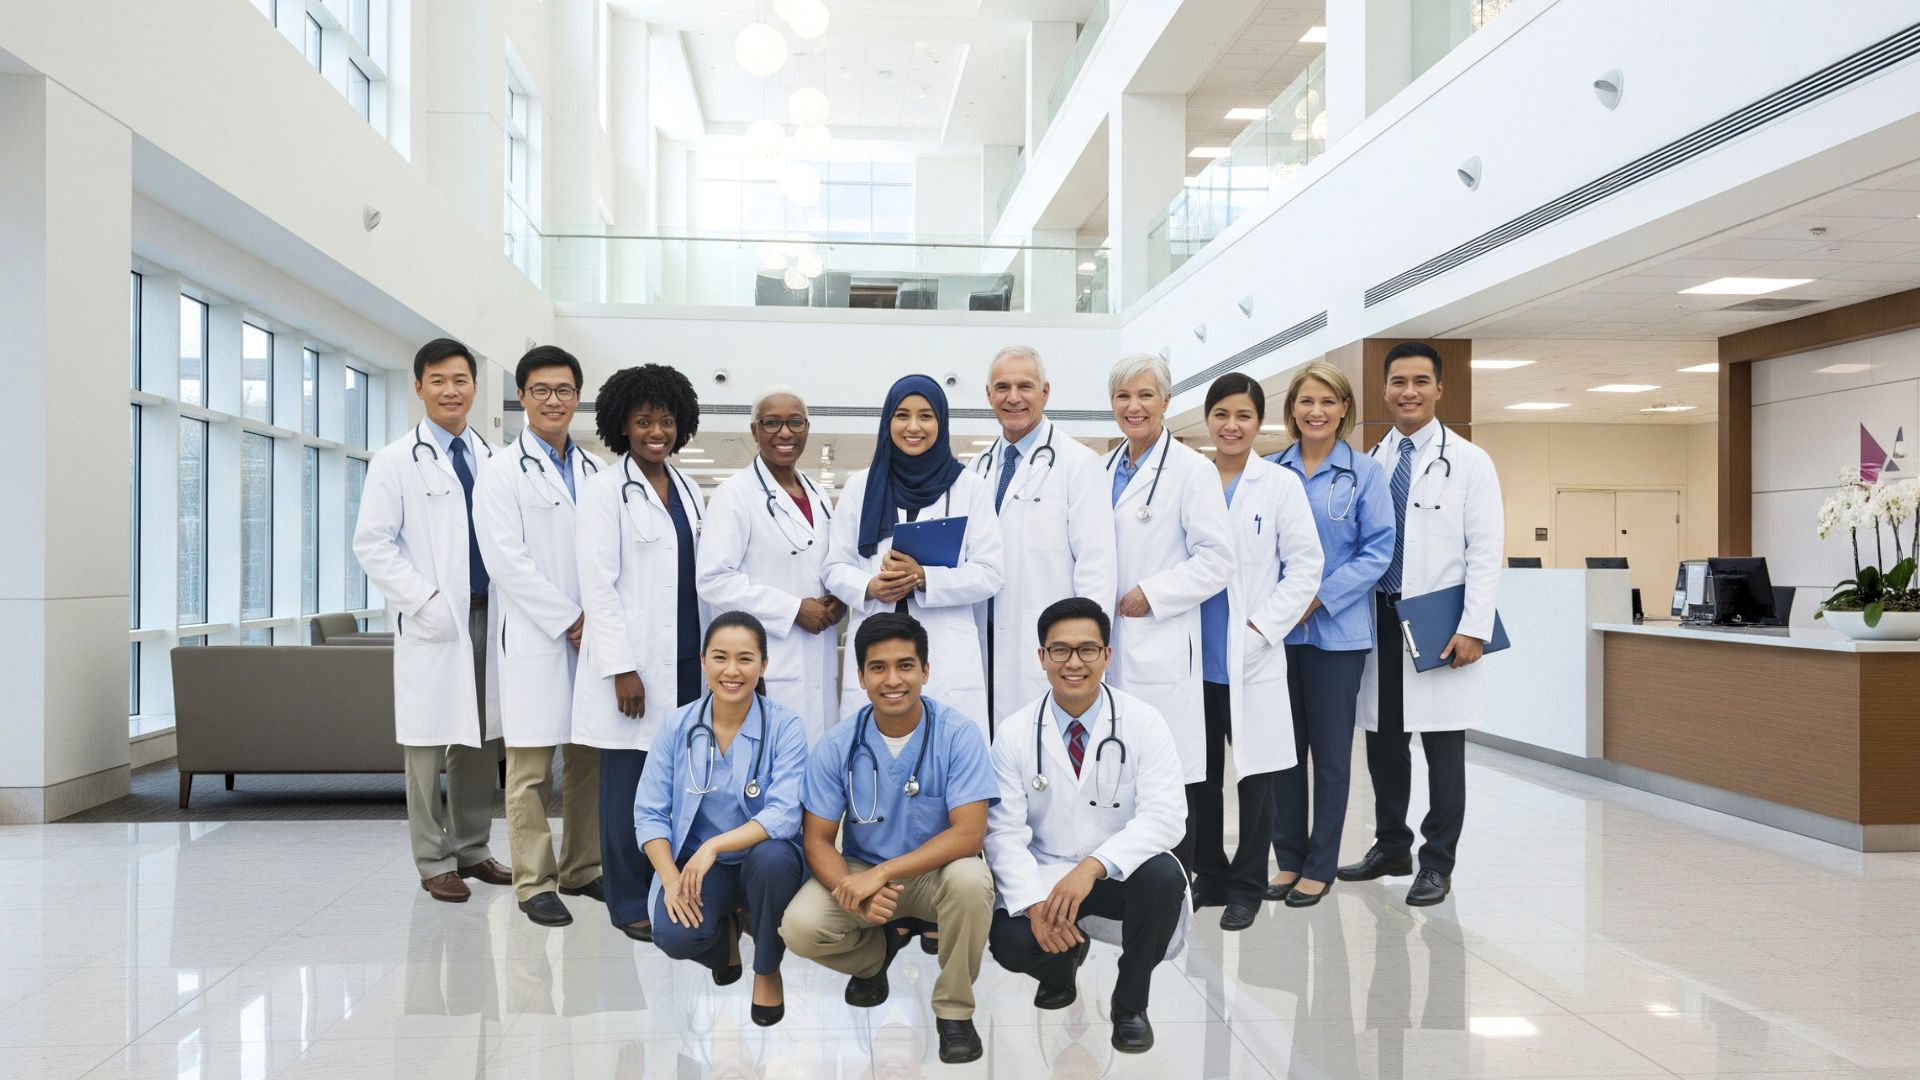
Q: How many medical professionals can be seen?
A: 13